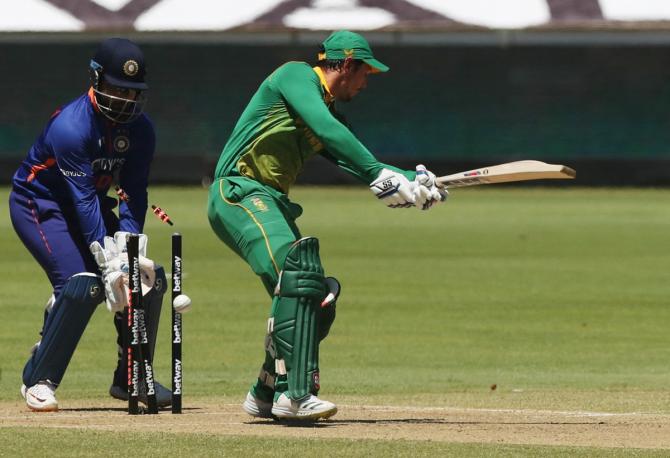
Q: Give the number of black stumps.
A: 3